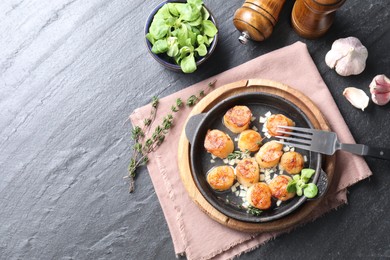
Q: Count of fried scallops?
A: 10